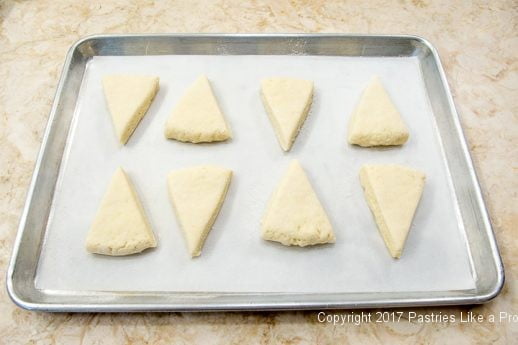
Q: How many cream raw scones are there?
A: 8